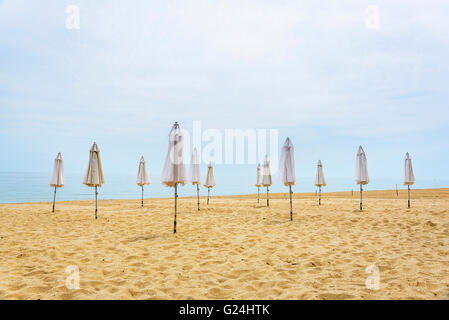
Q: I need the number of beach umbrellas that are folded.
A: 12